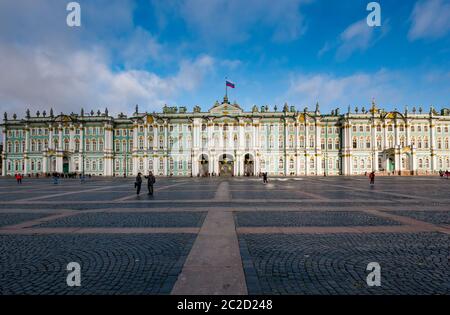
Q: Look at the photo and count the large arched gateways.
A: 3